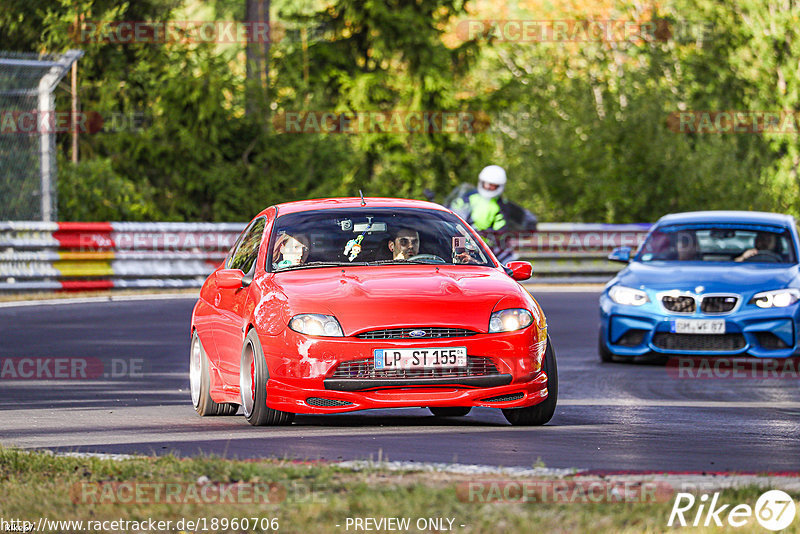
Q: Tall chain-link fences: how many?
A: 1